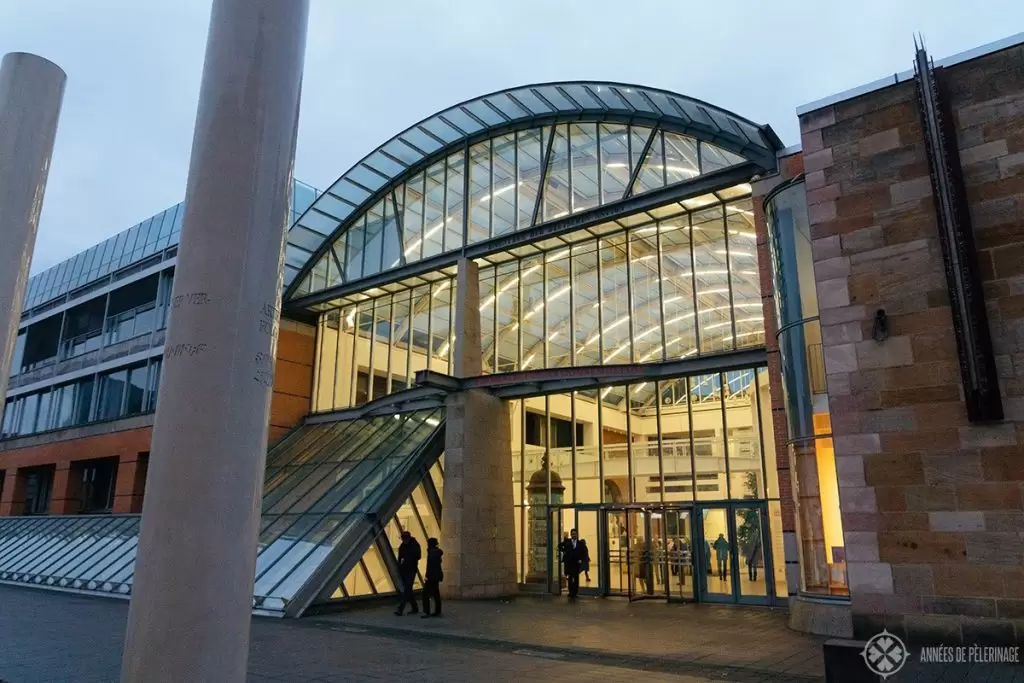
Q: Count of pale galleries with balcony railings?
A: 1